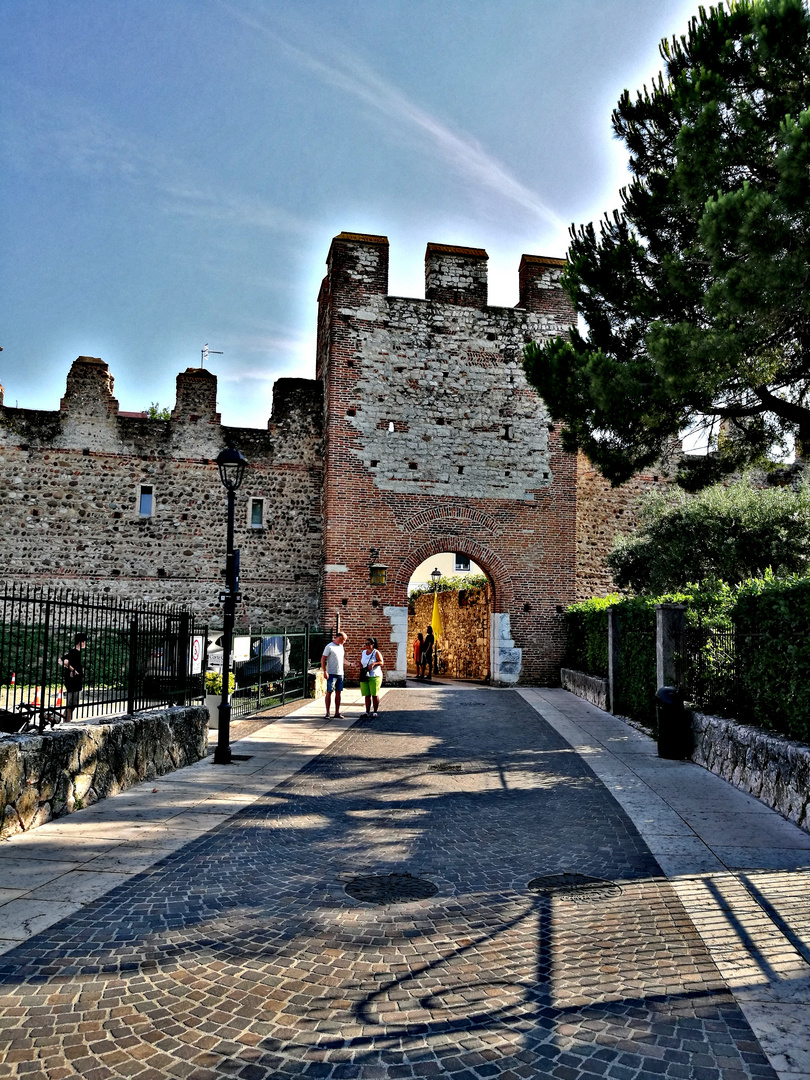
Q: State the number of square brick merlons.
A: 3